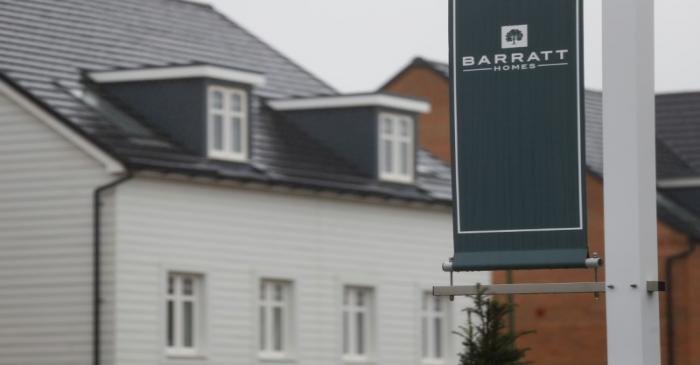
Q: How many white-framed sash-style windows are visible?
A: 6